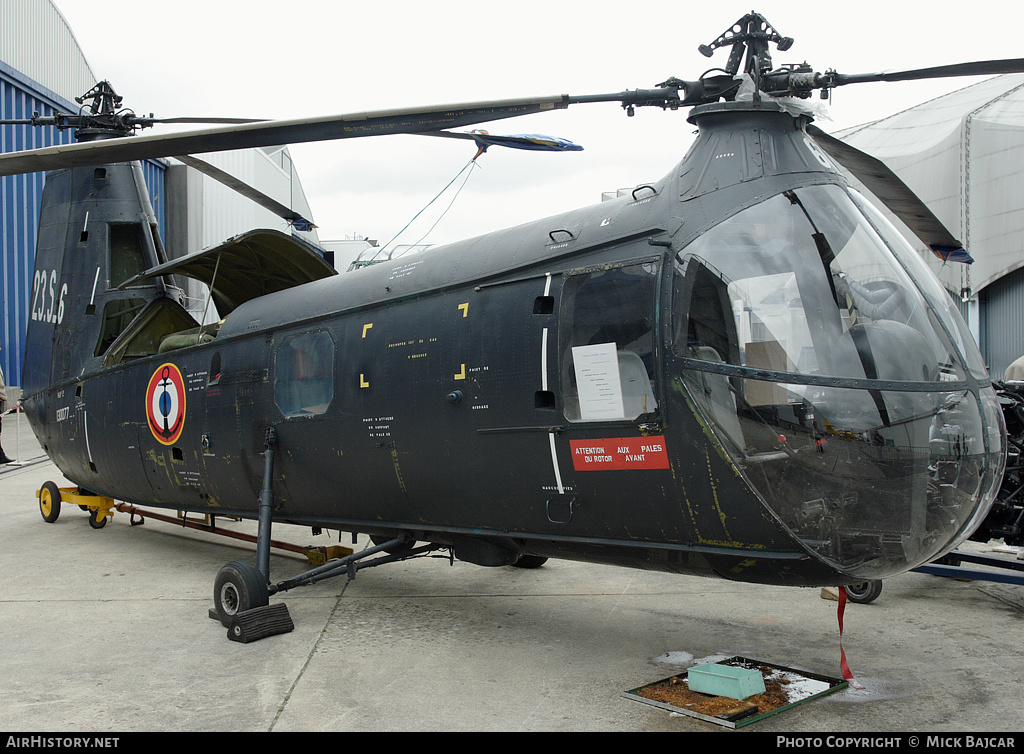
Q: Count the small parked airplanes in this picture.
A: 0